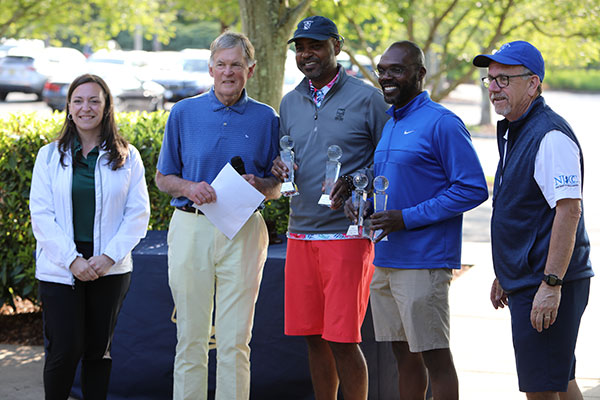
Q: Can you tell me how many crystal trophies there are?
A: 4